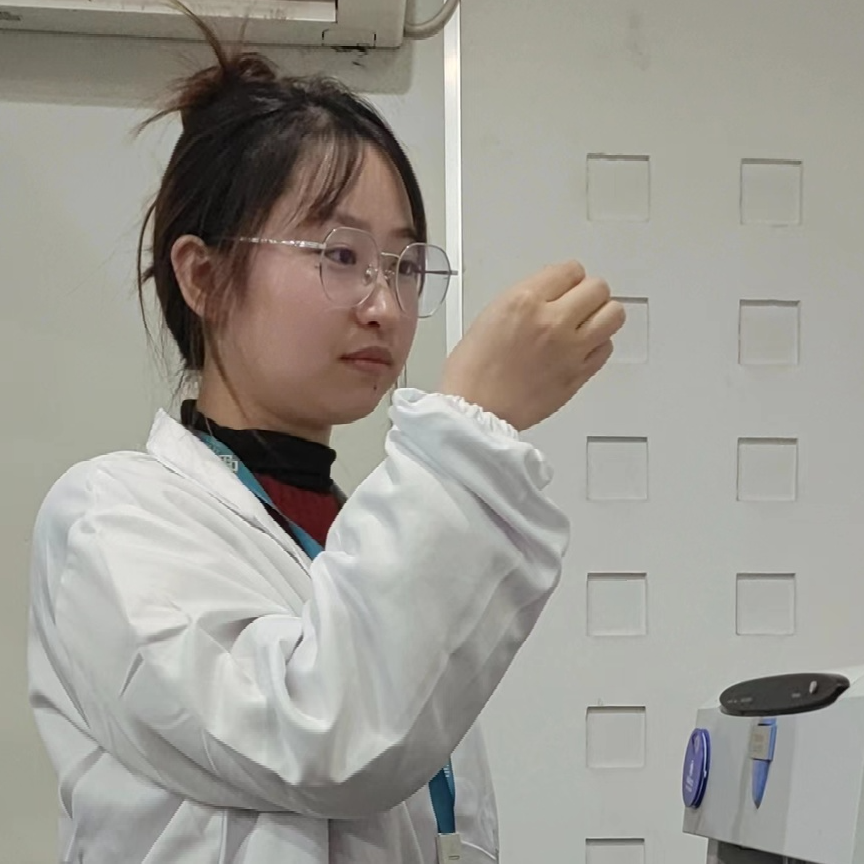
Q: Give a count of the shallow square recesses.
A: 10